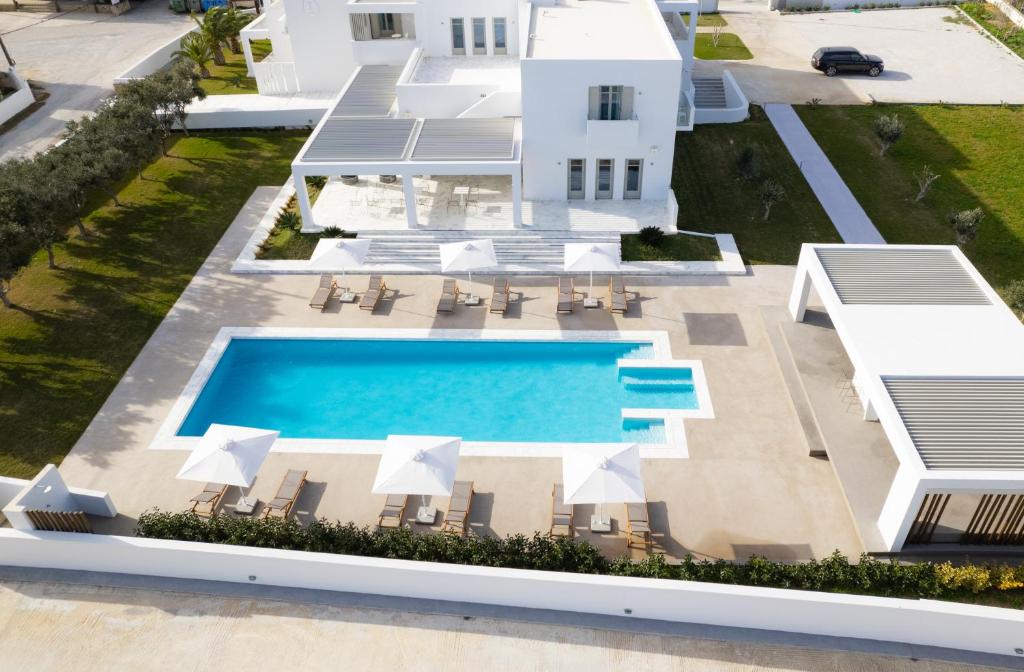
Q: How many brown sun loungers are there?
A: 12